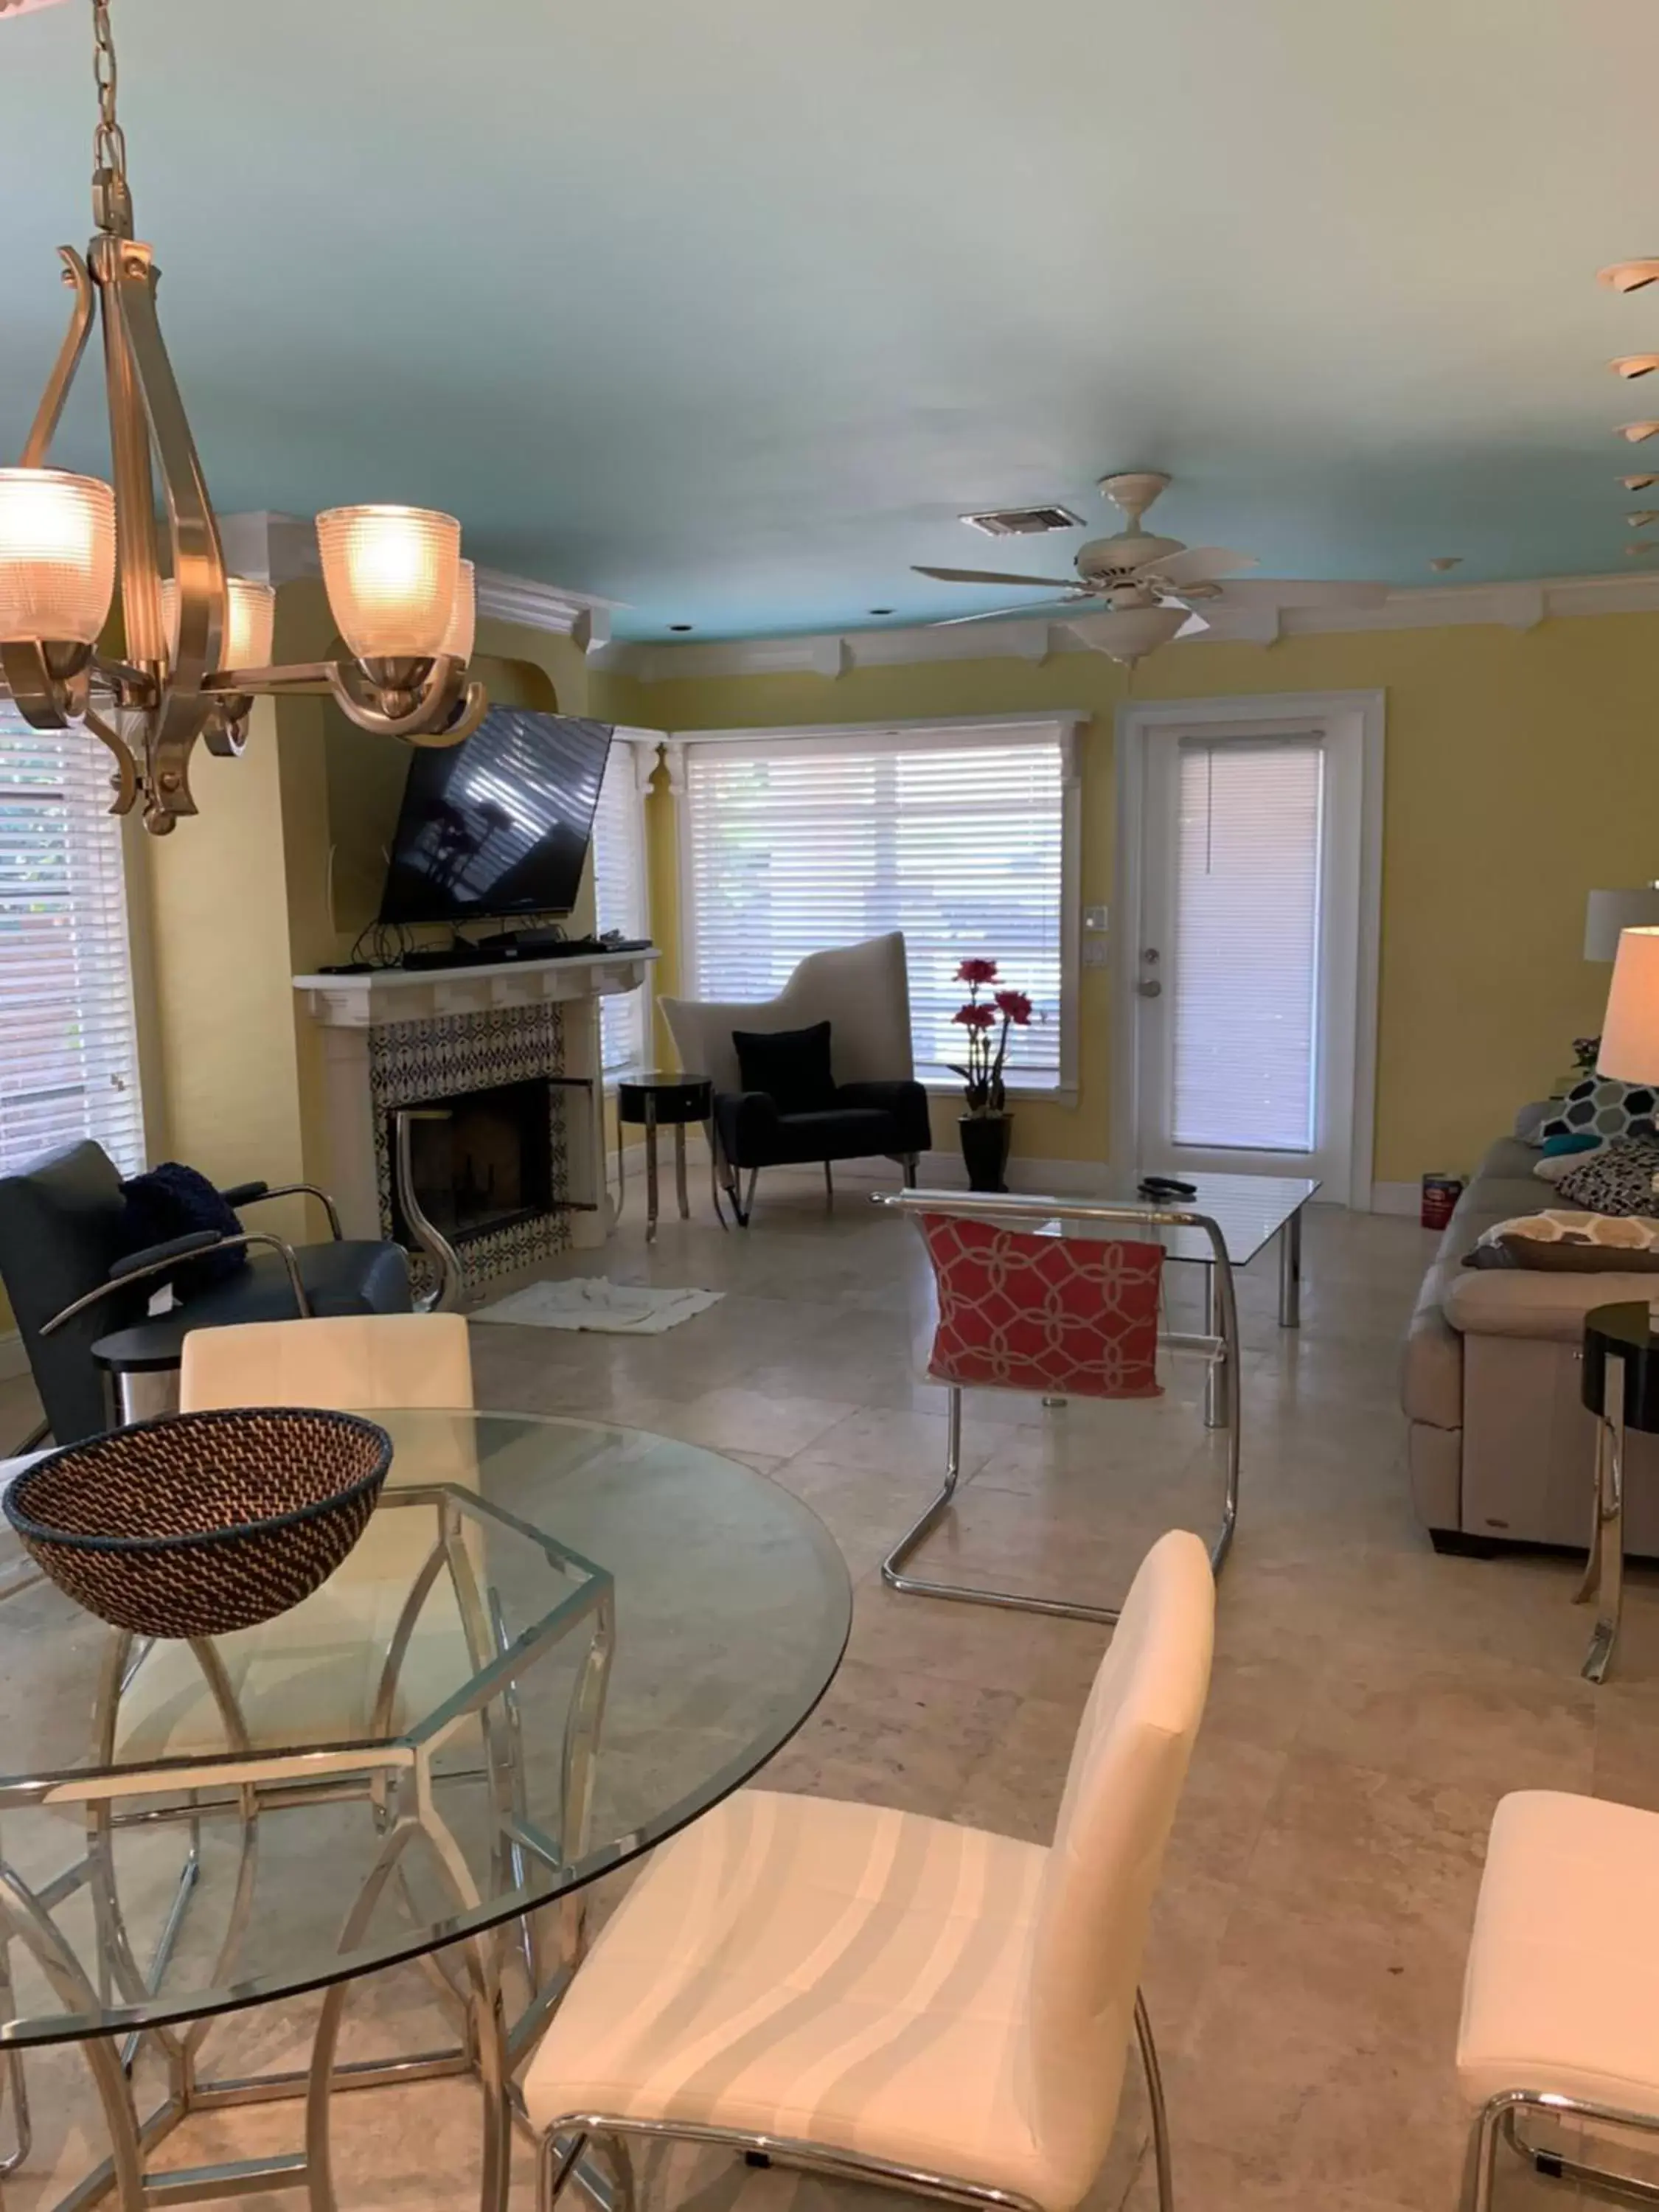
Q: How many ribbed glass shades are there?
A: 4